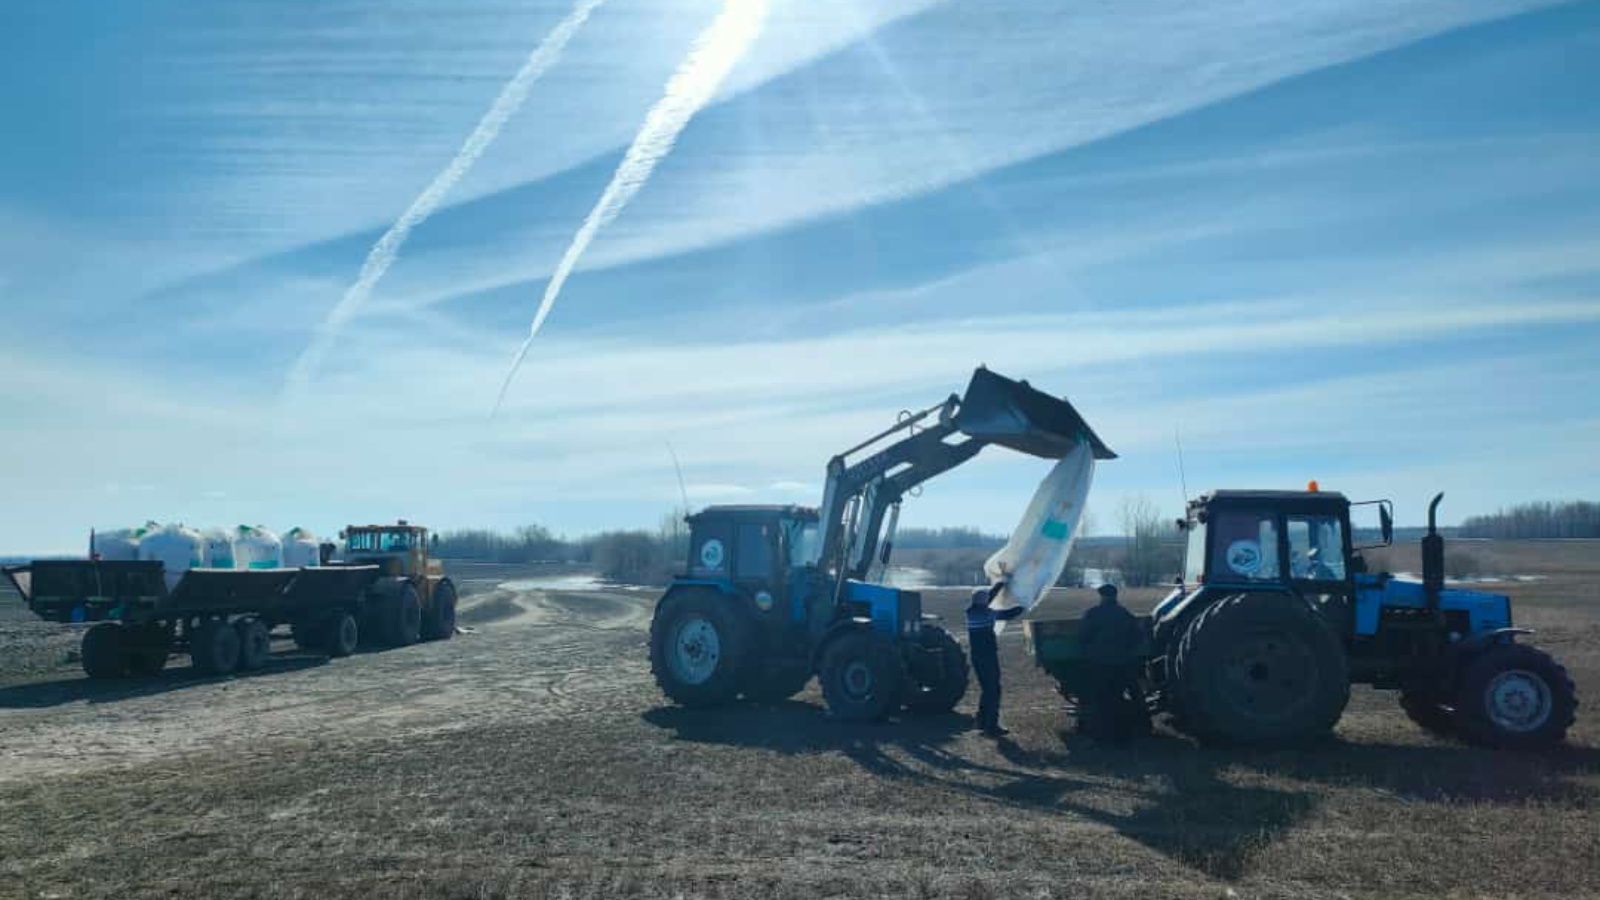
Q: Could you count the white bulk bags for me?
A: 6